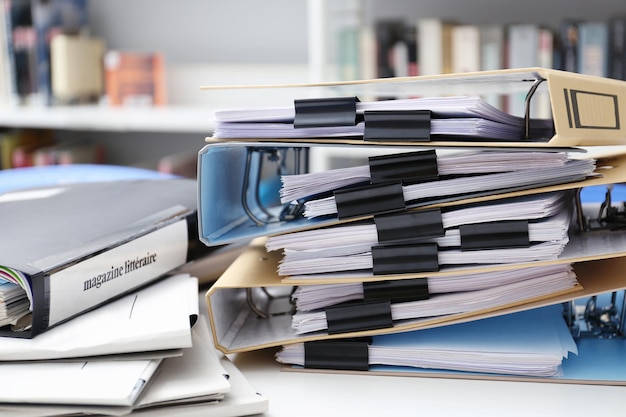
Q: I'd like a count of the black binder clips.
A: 10